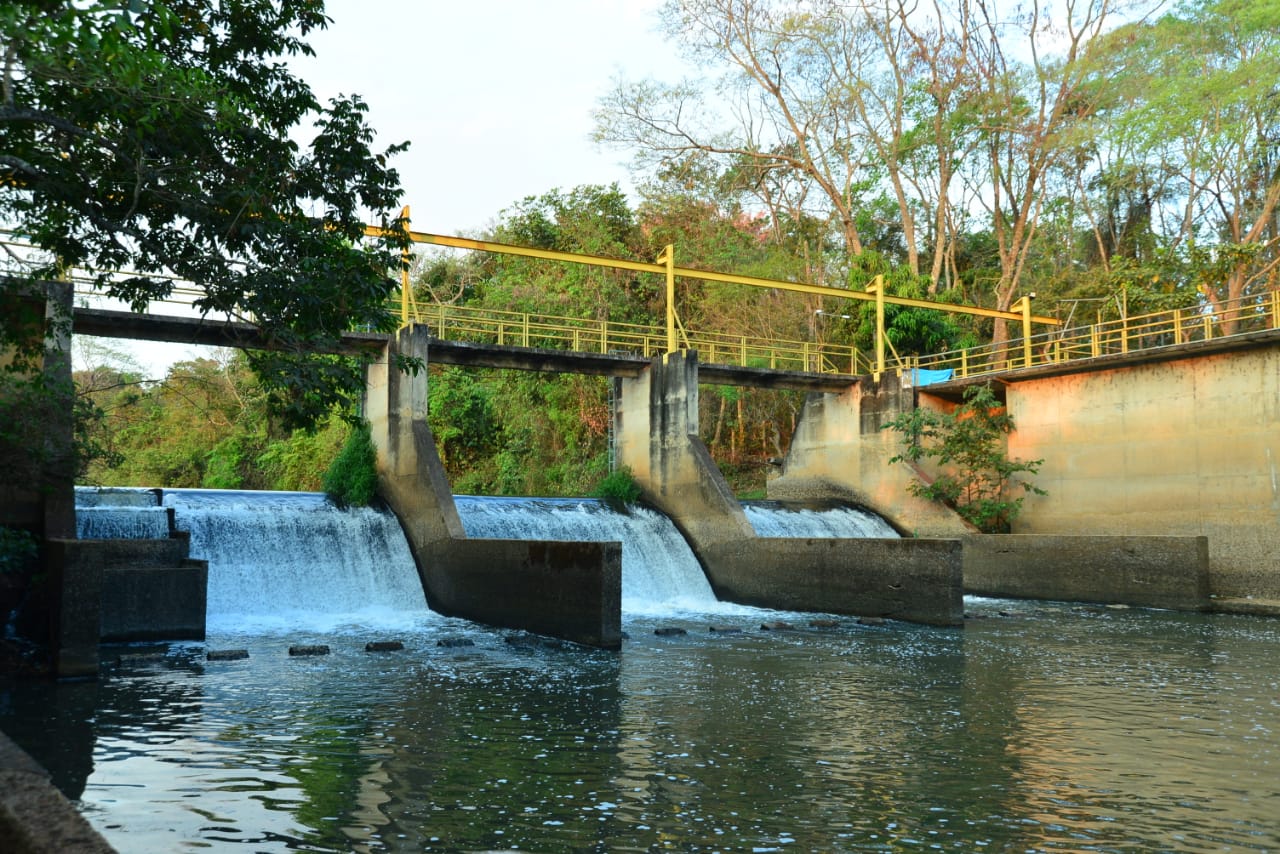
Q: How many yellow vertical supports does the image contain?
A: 4